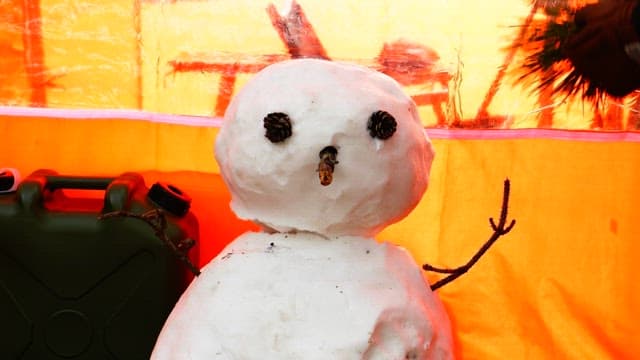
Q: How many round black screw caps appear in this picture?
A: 1